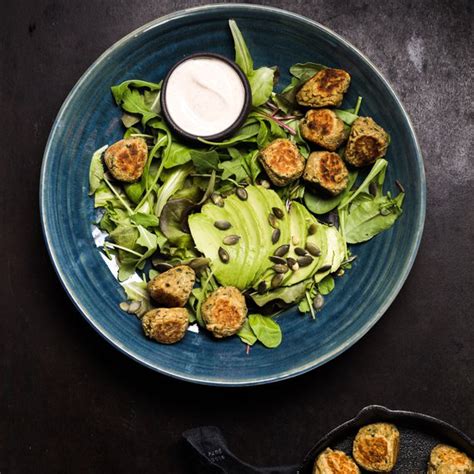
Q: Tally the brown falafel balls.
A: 12